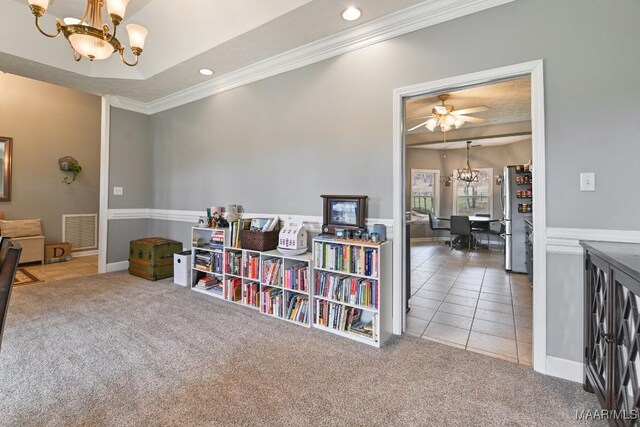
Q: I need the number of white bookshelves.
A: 4